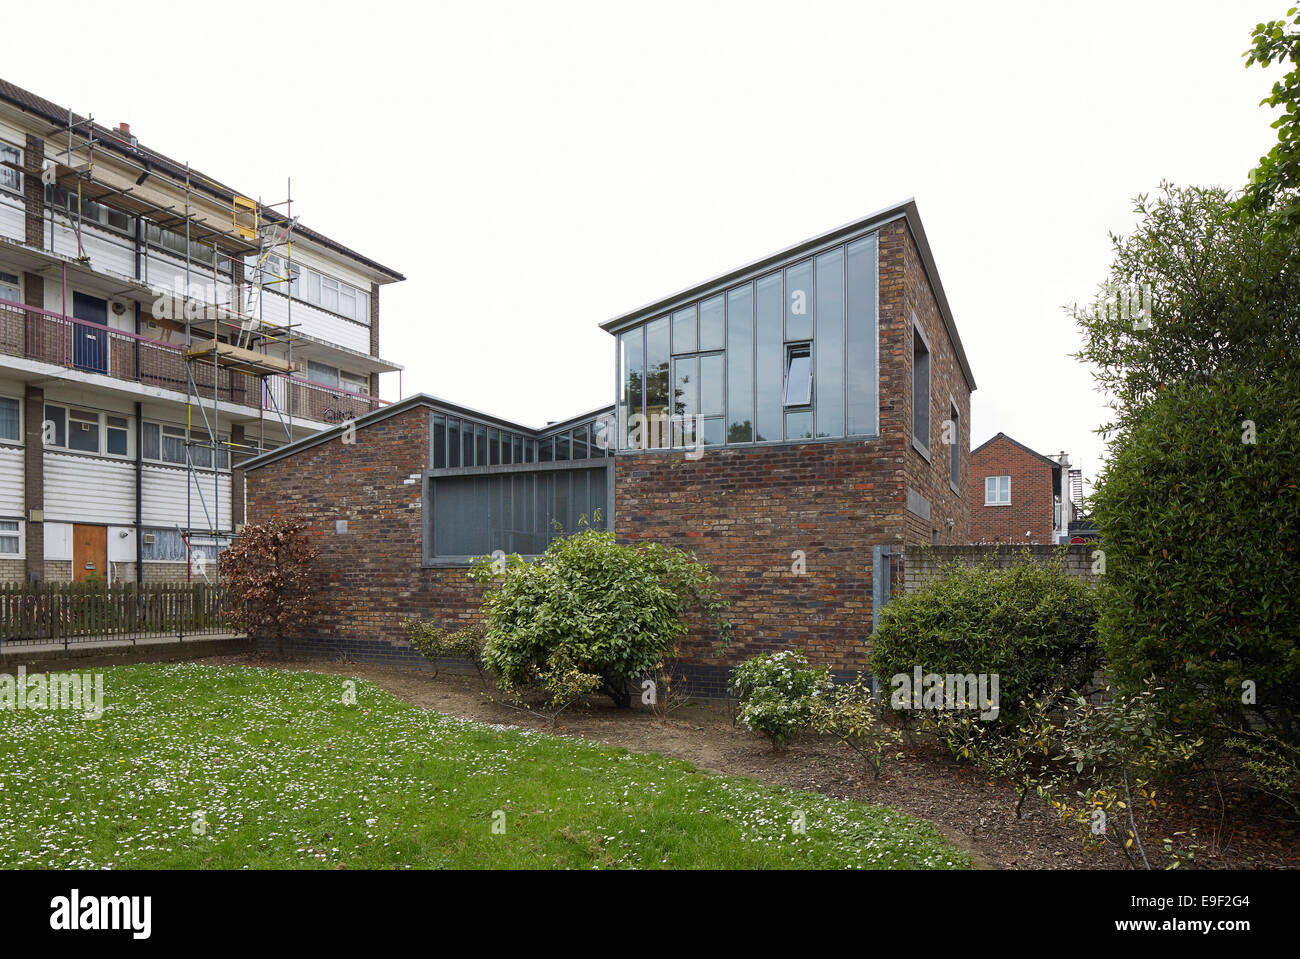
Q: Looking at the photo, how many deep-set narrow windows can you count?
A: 2